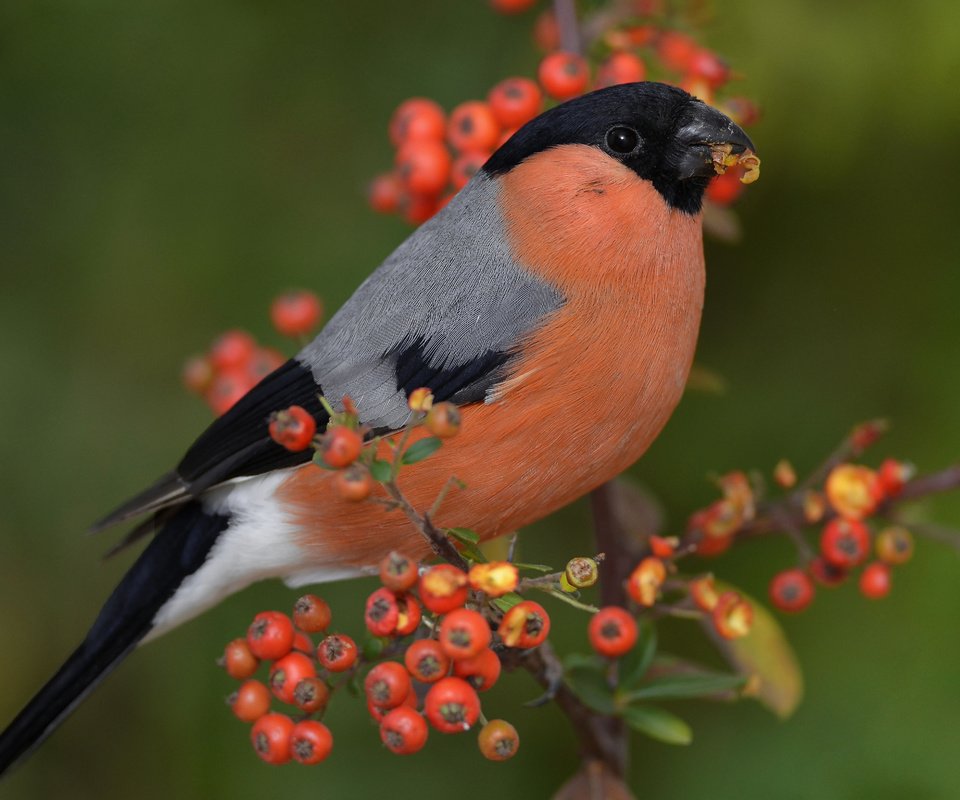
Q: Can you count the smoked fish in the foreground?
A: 0